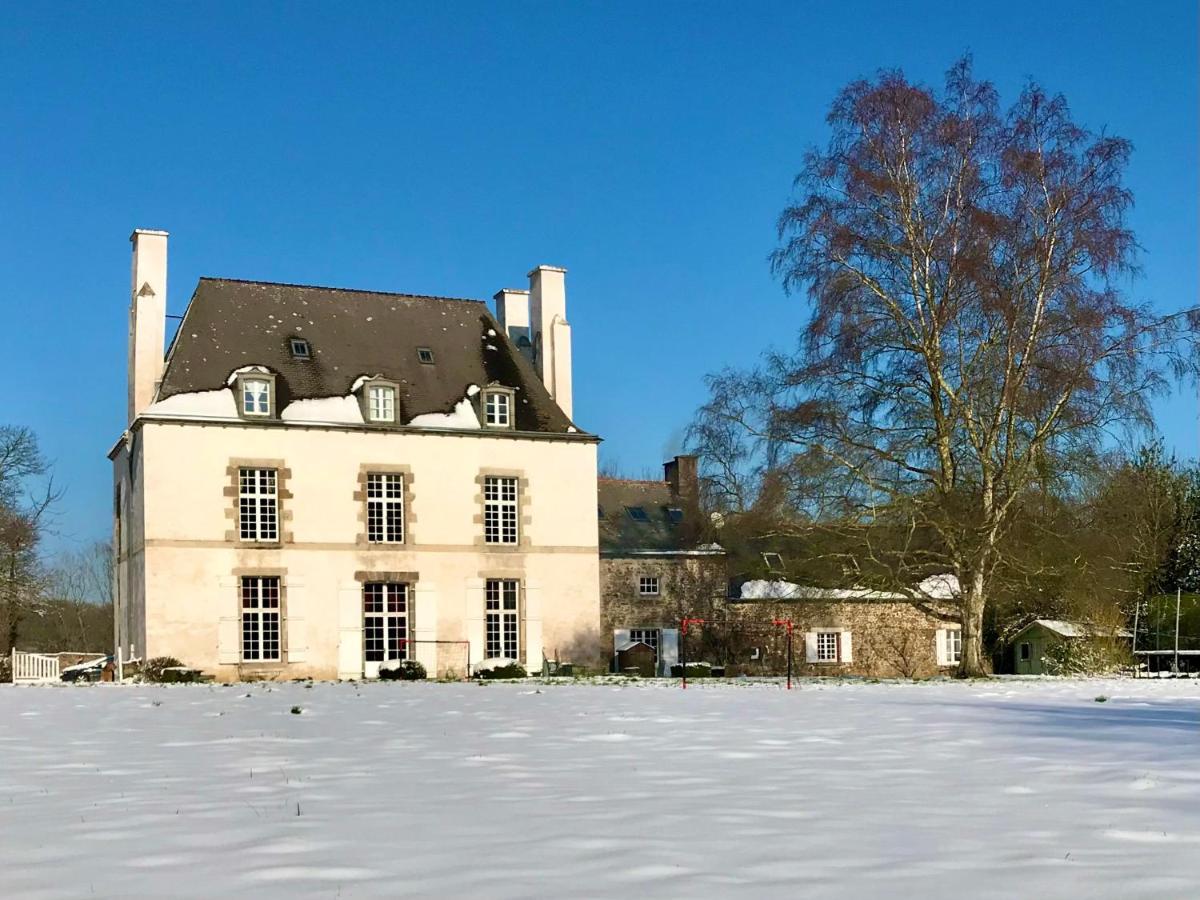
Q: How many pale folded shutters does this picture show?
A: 11